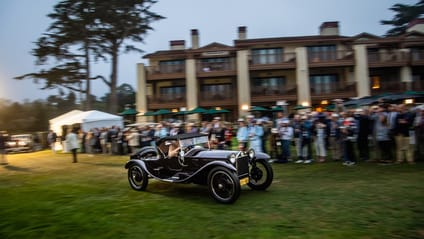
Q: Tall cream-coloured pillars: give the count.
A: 5